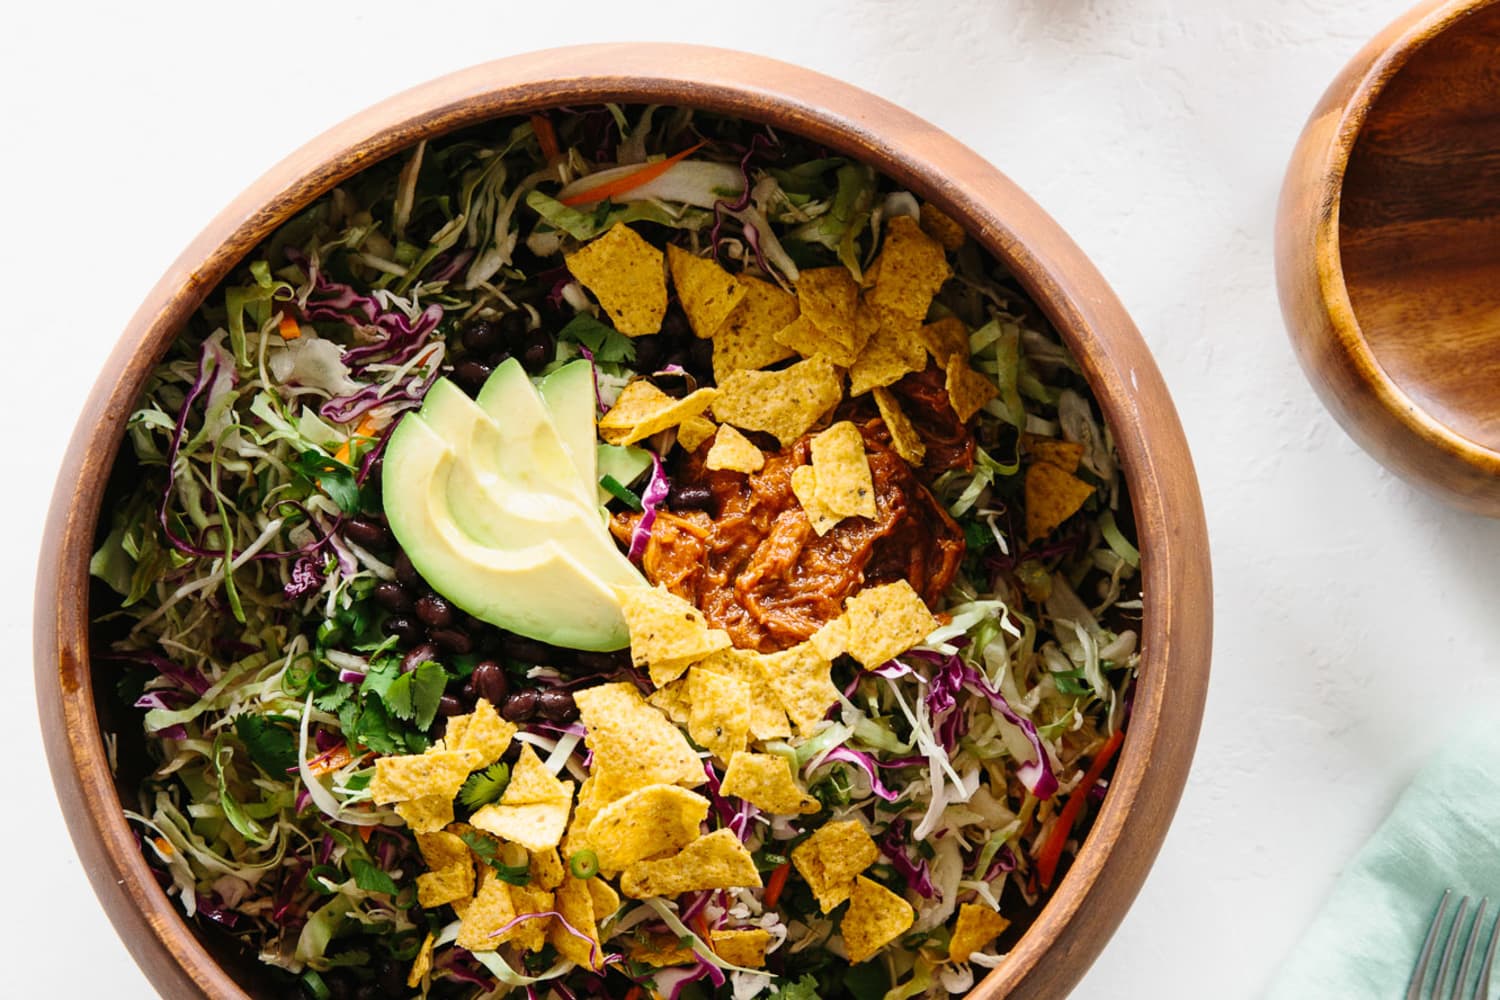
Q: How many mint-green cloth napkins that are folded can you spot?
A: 1